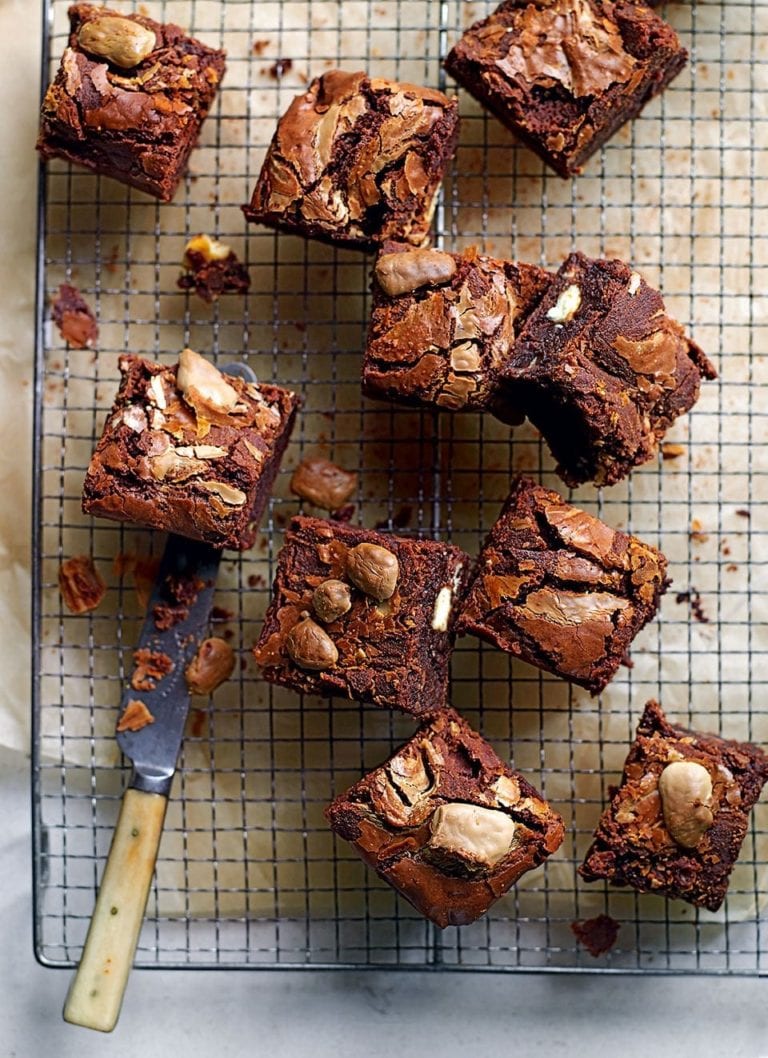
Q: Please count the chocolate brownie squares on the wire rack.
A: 10